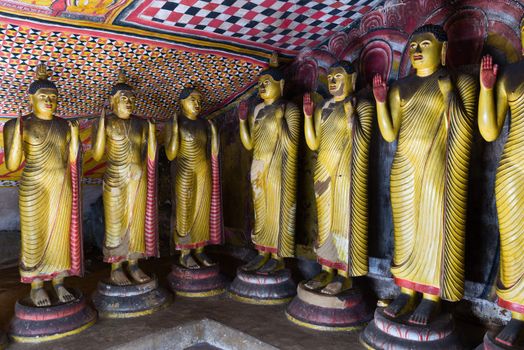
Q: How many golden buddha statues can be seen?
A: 7